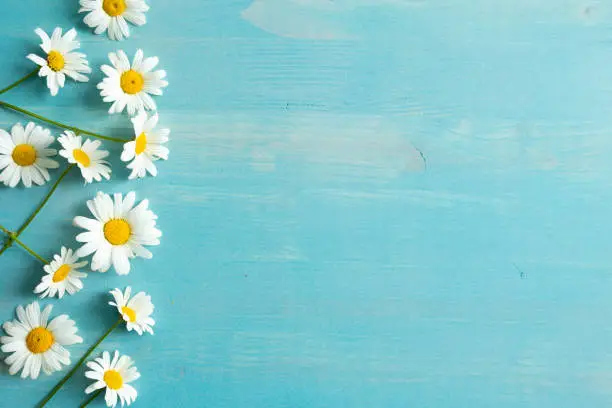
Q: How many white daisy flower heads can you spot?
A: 11